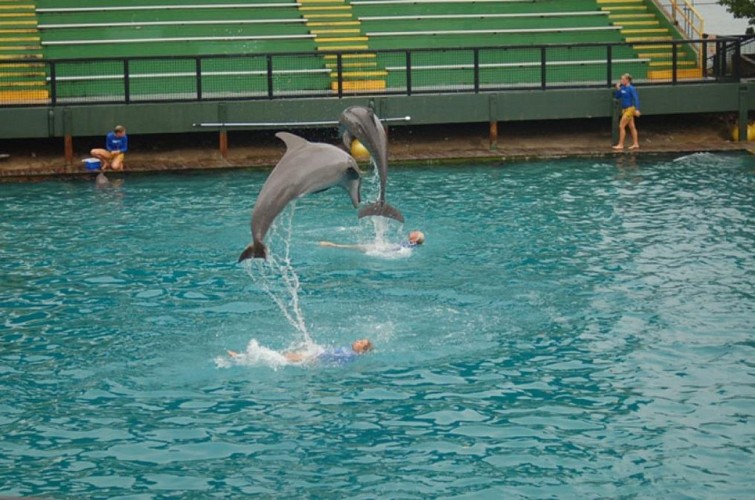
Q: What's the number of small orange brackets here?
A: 3